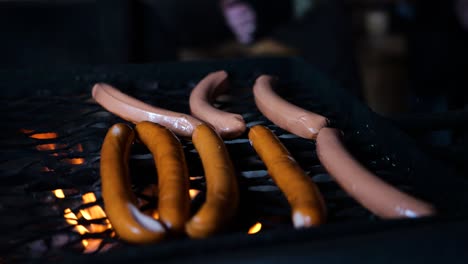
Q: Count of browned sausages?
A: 4